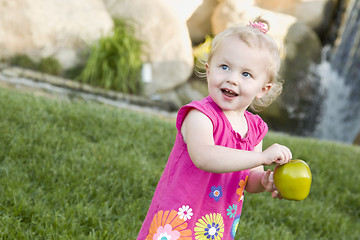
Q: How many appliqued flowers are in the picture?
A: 7